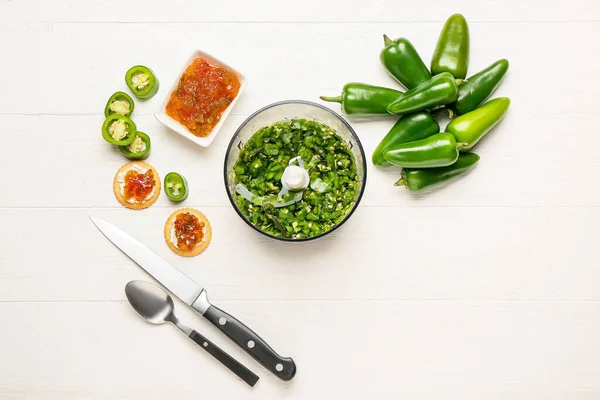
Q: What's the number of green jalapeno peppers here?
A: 9